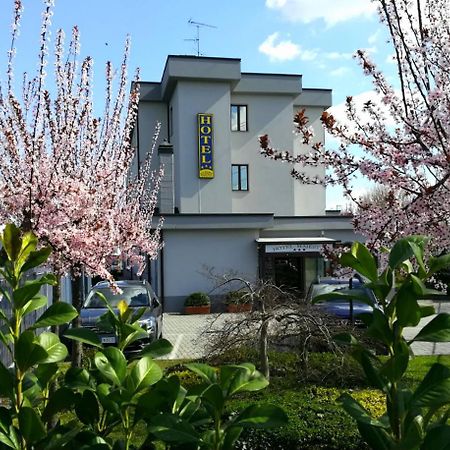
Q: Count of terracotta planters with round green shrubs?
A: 2